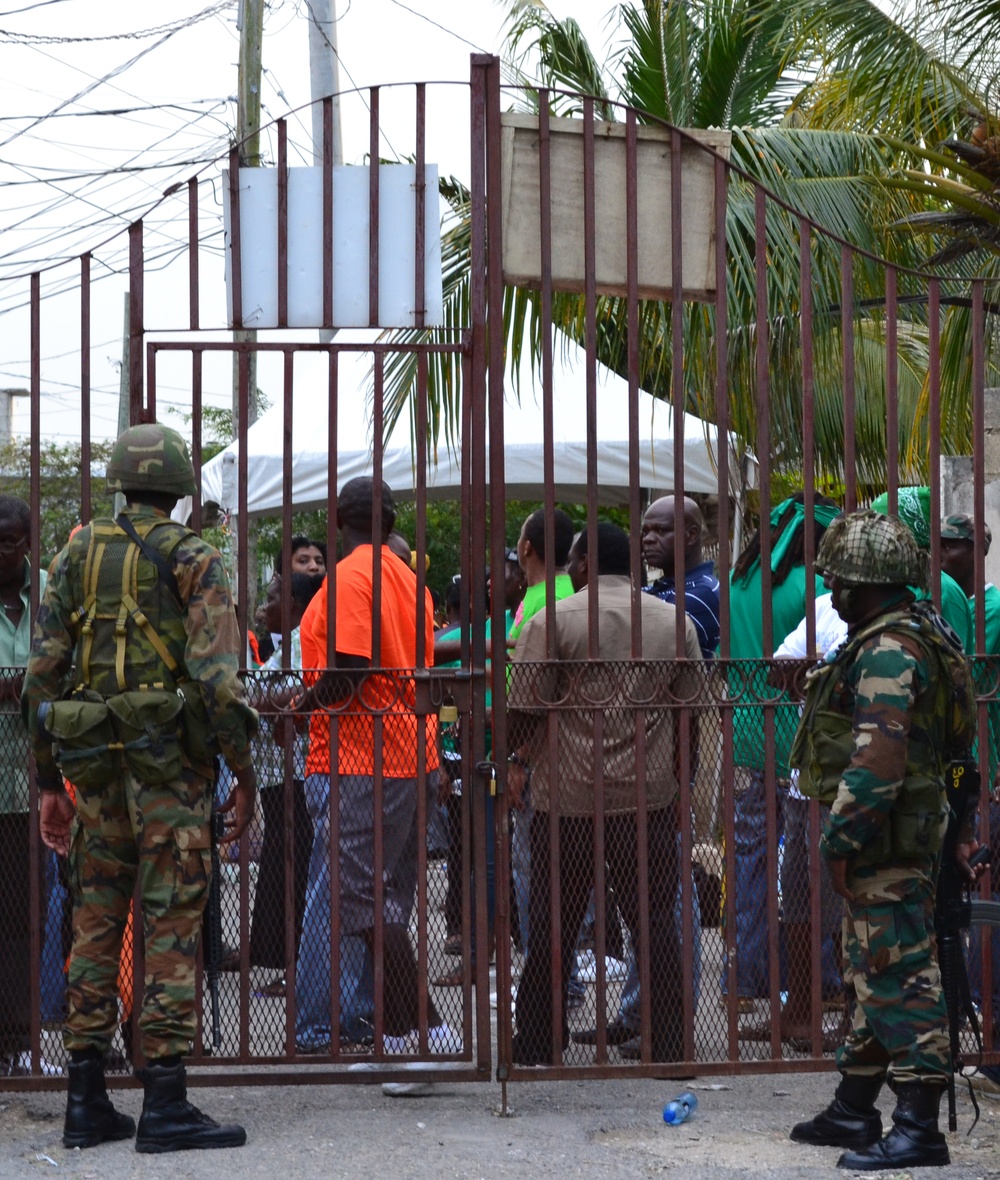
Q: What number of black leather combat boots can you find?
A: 4